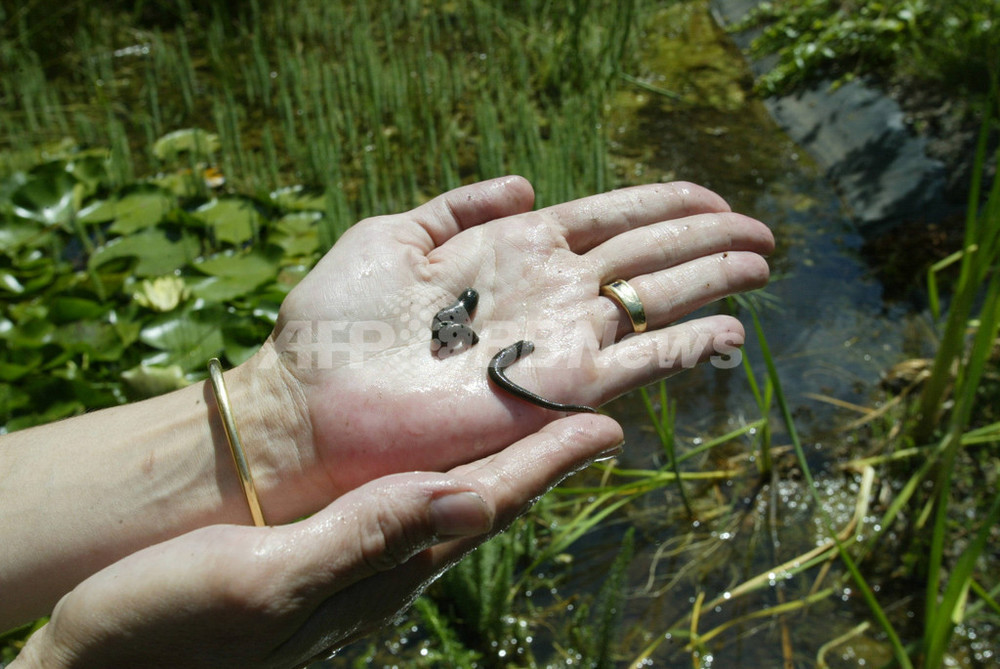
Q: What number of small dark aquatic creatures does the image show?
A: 2